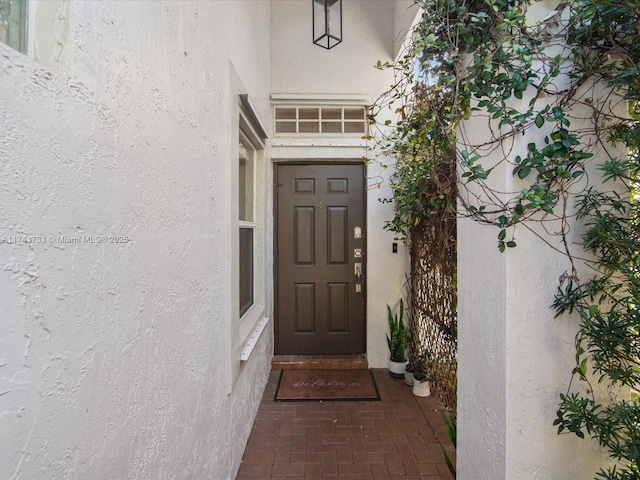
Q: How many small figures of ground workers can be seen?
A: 0